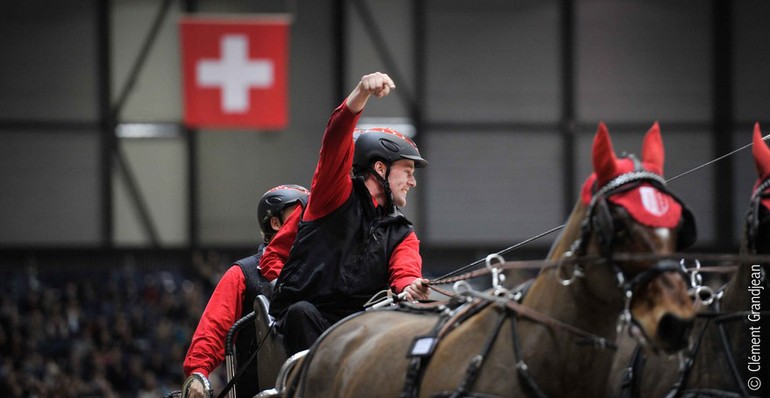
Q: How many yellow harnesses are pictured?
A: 0